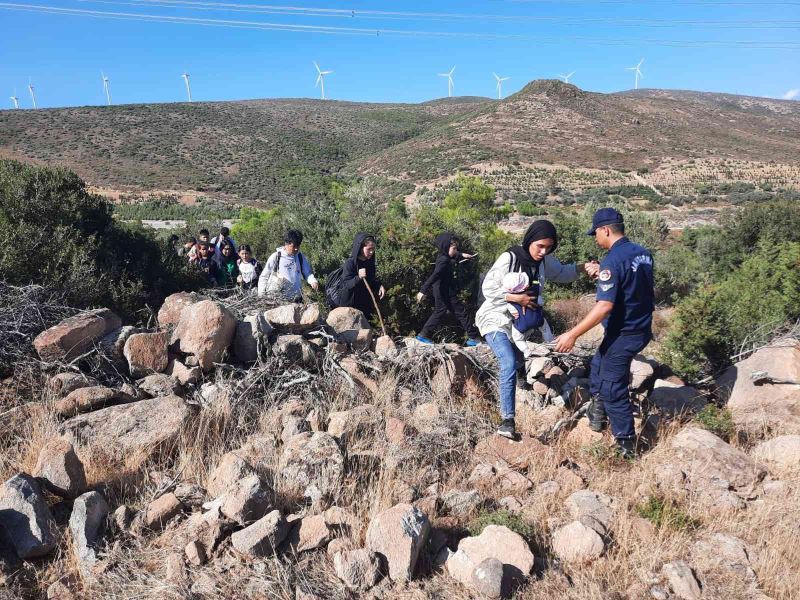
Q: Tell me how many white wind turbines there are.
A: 9